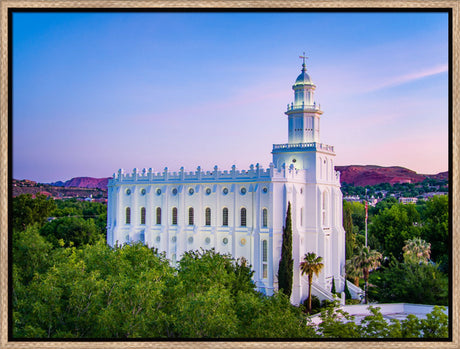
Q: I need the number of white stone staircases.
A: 2